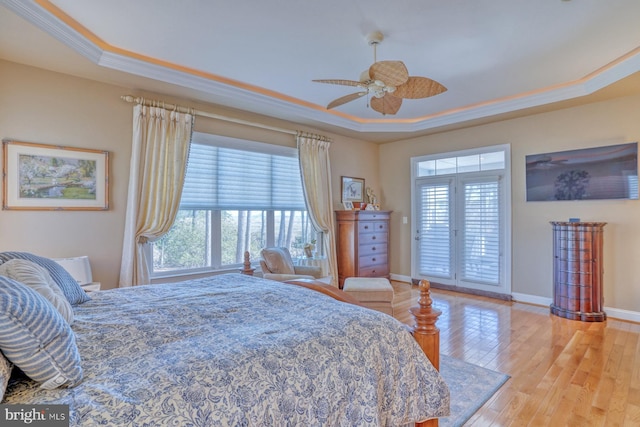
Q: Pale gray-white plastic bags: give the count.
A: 0